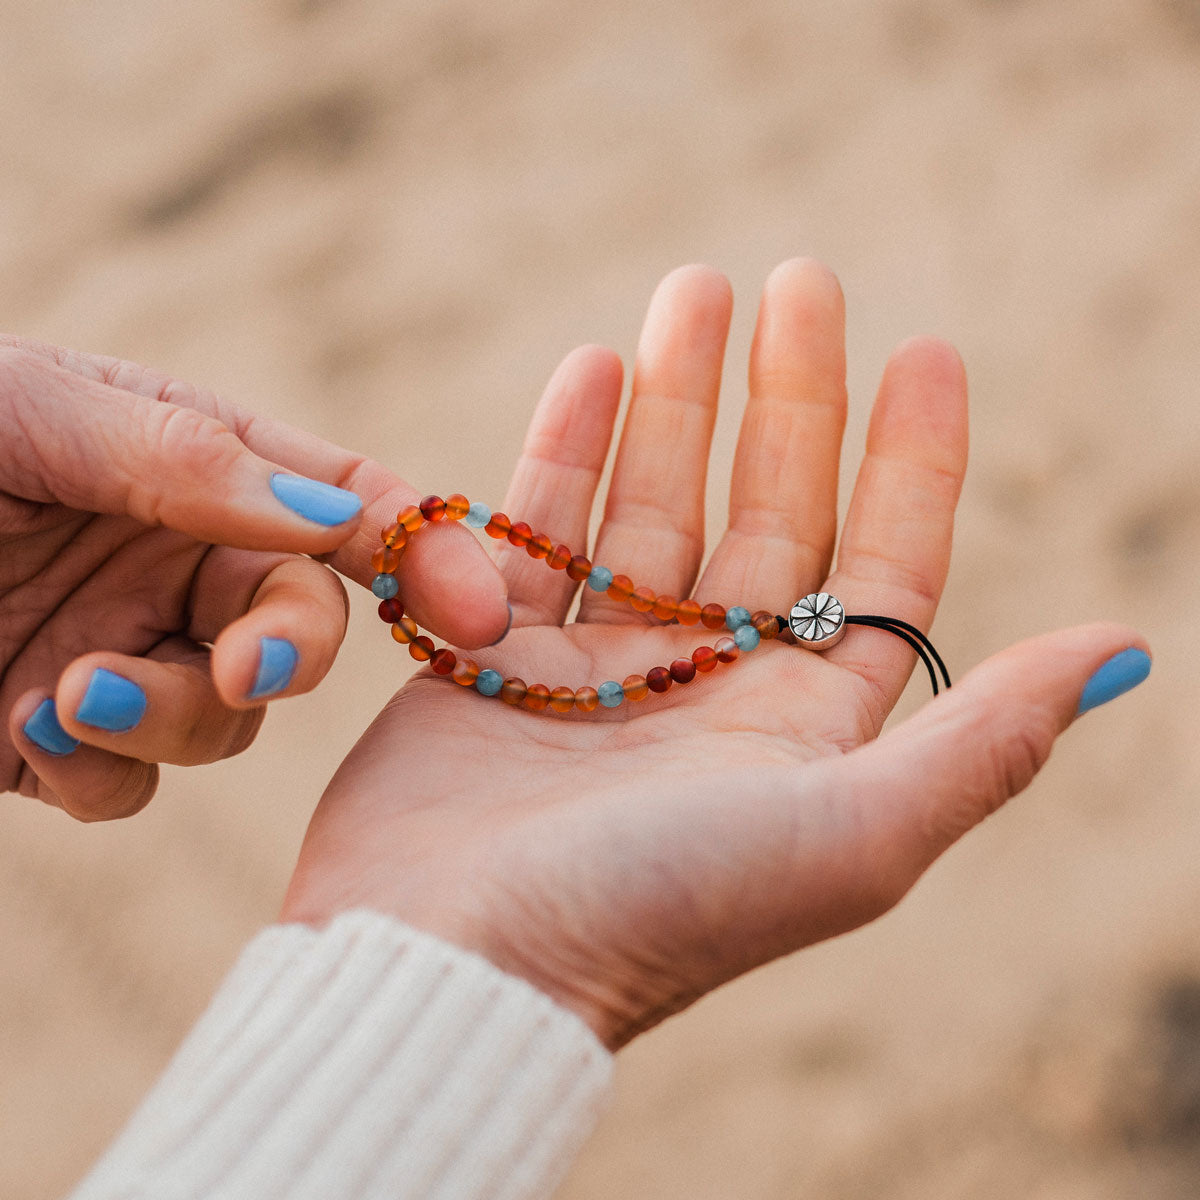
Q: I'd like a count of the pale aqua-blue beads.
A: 7